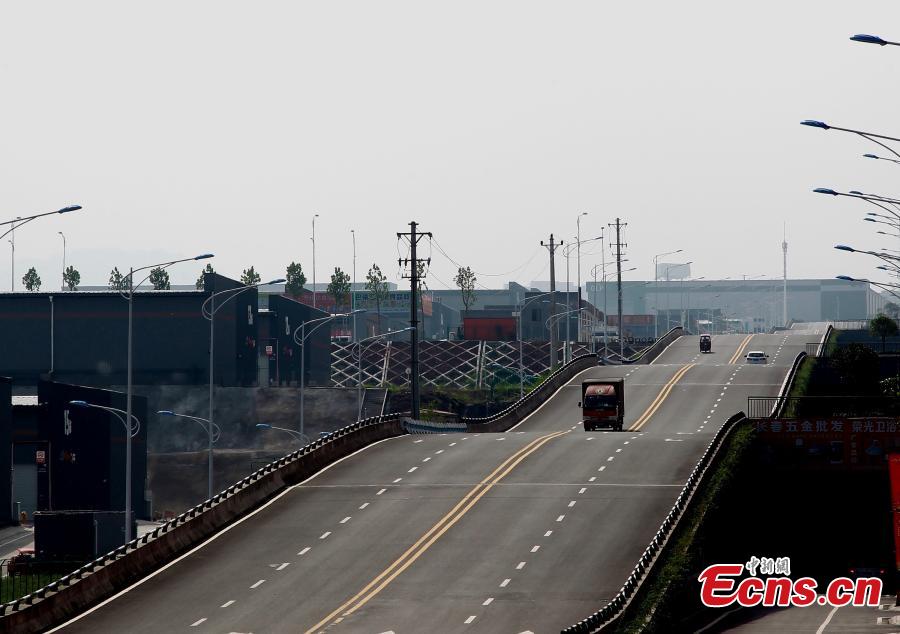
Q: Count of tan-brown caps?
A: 0